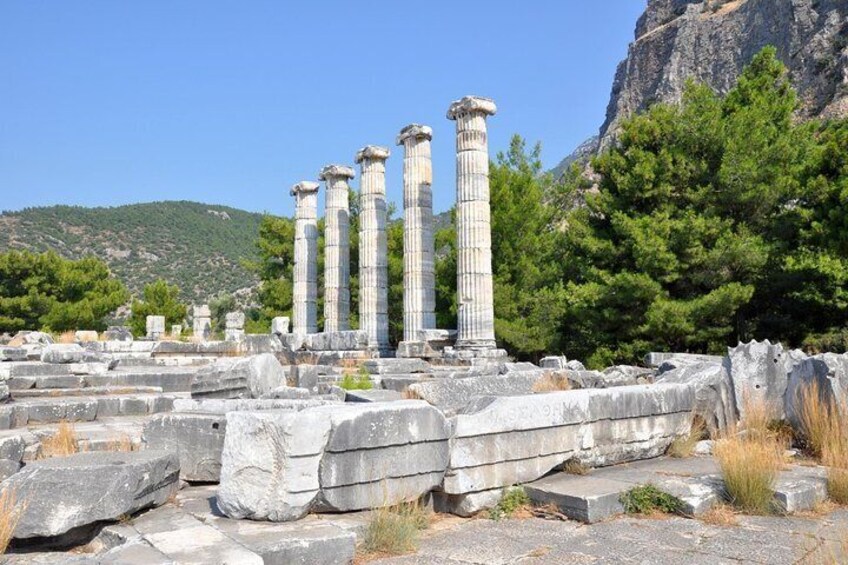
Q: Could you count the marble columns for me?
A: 5